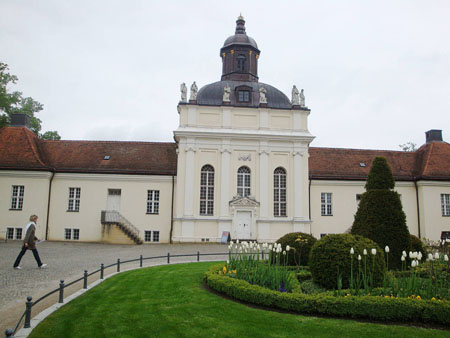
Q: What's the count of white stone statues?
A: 6